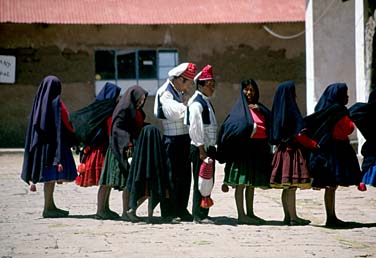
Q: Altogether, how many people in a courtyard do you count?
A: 10